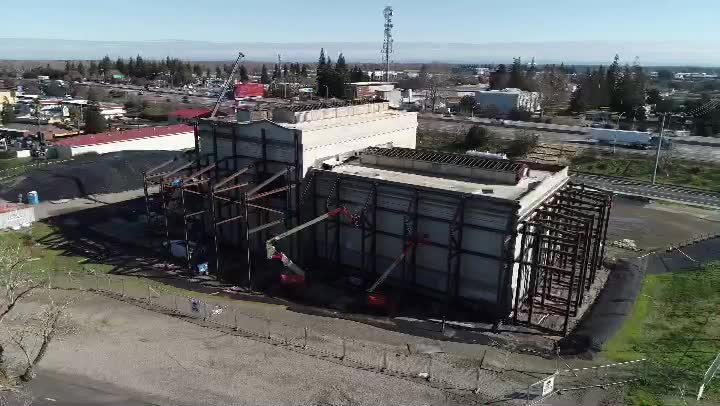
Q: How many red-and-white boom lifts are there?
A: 2